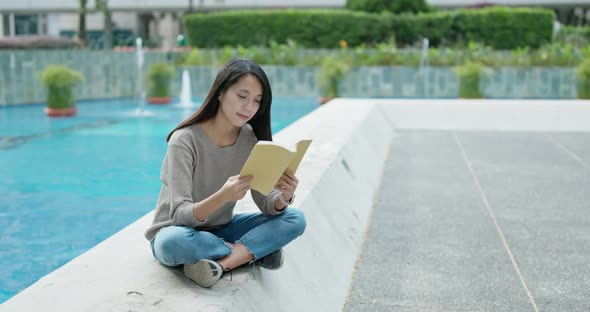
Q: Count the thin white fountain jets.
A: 3